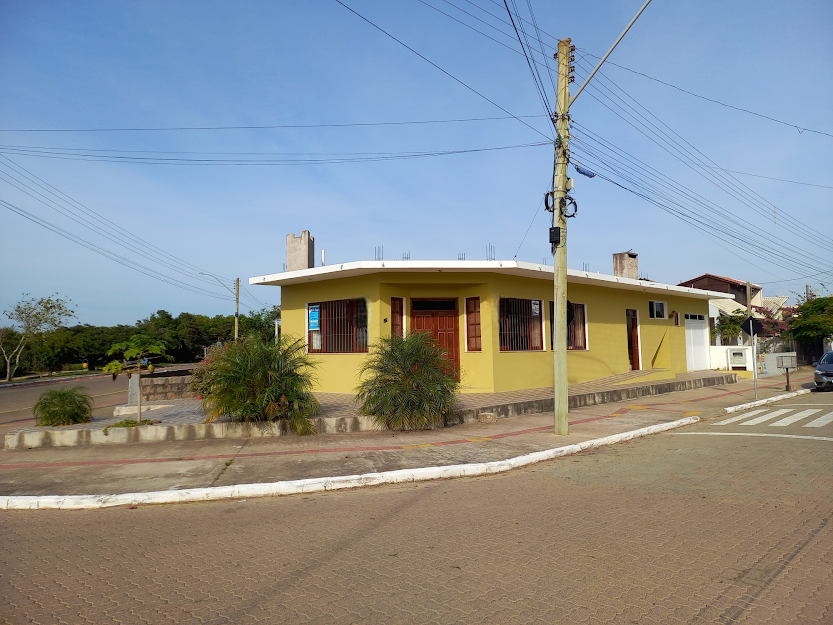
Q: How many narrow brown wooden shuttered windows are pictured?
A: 2